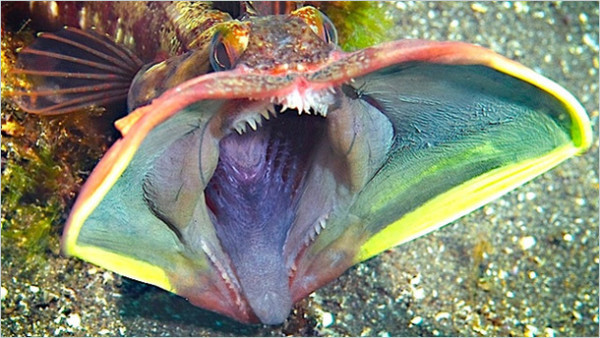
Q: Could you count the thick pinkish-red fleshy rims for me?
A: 1